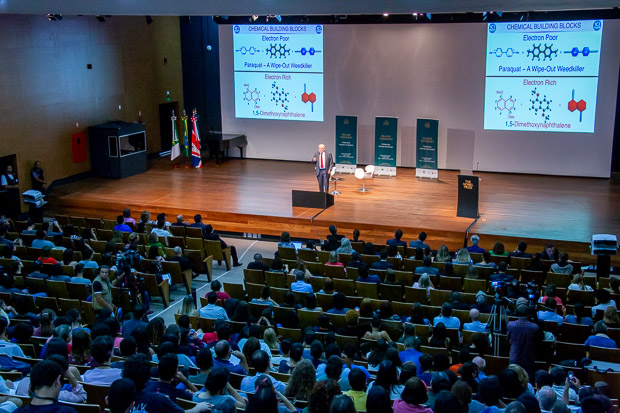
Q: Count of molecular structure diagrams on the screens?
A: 12